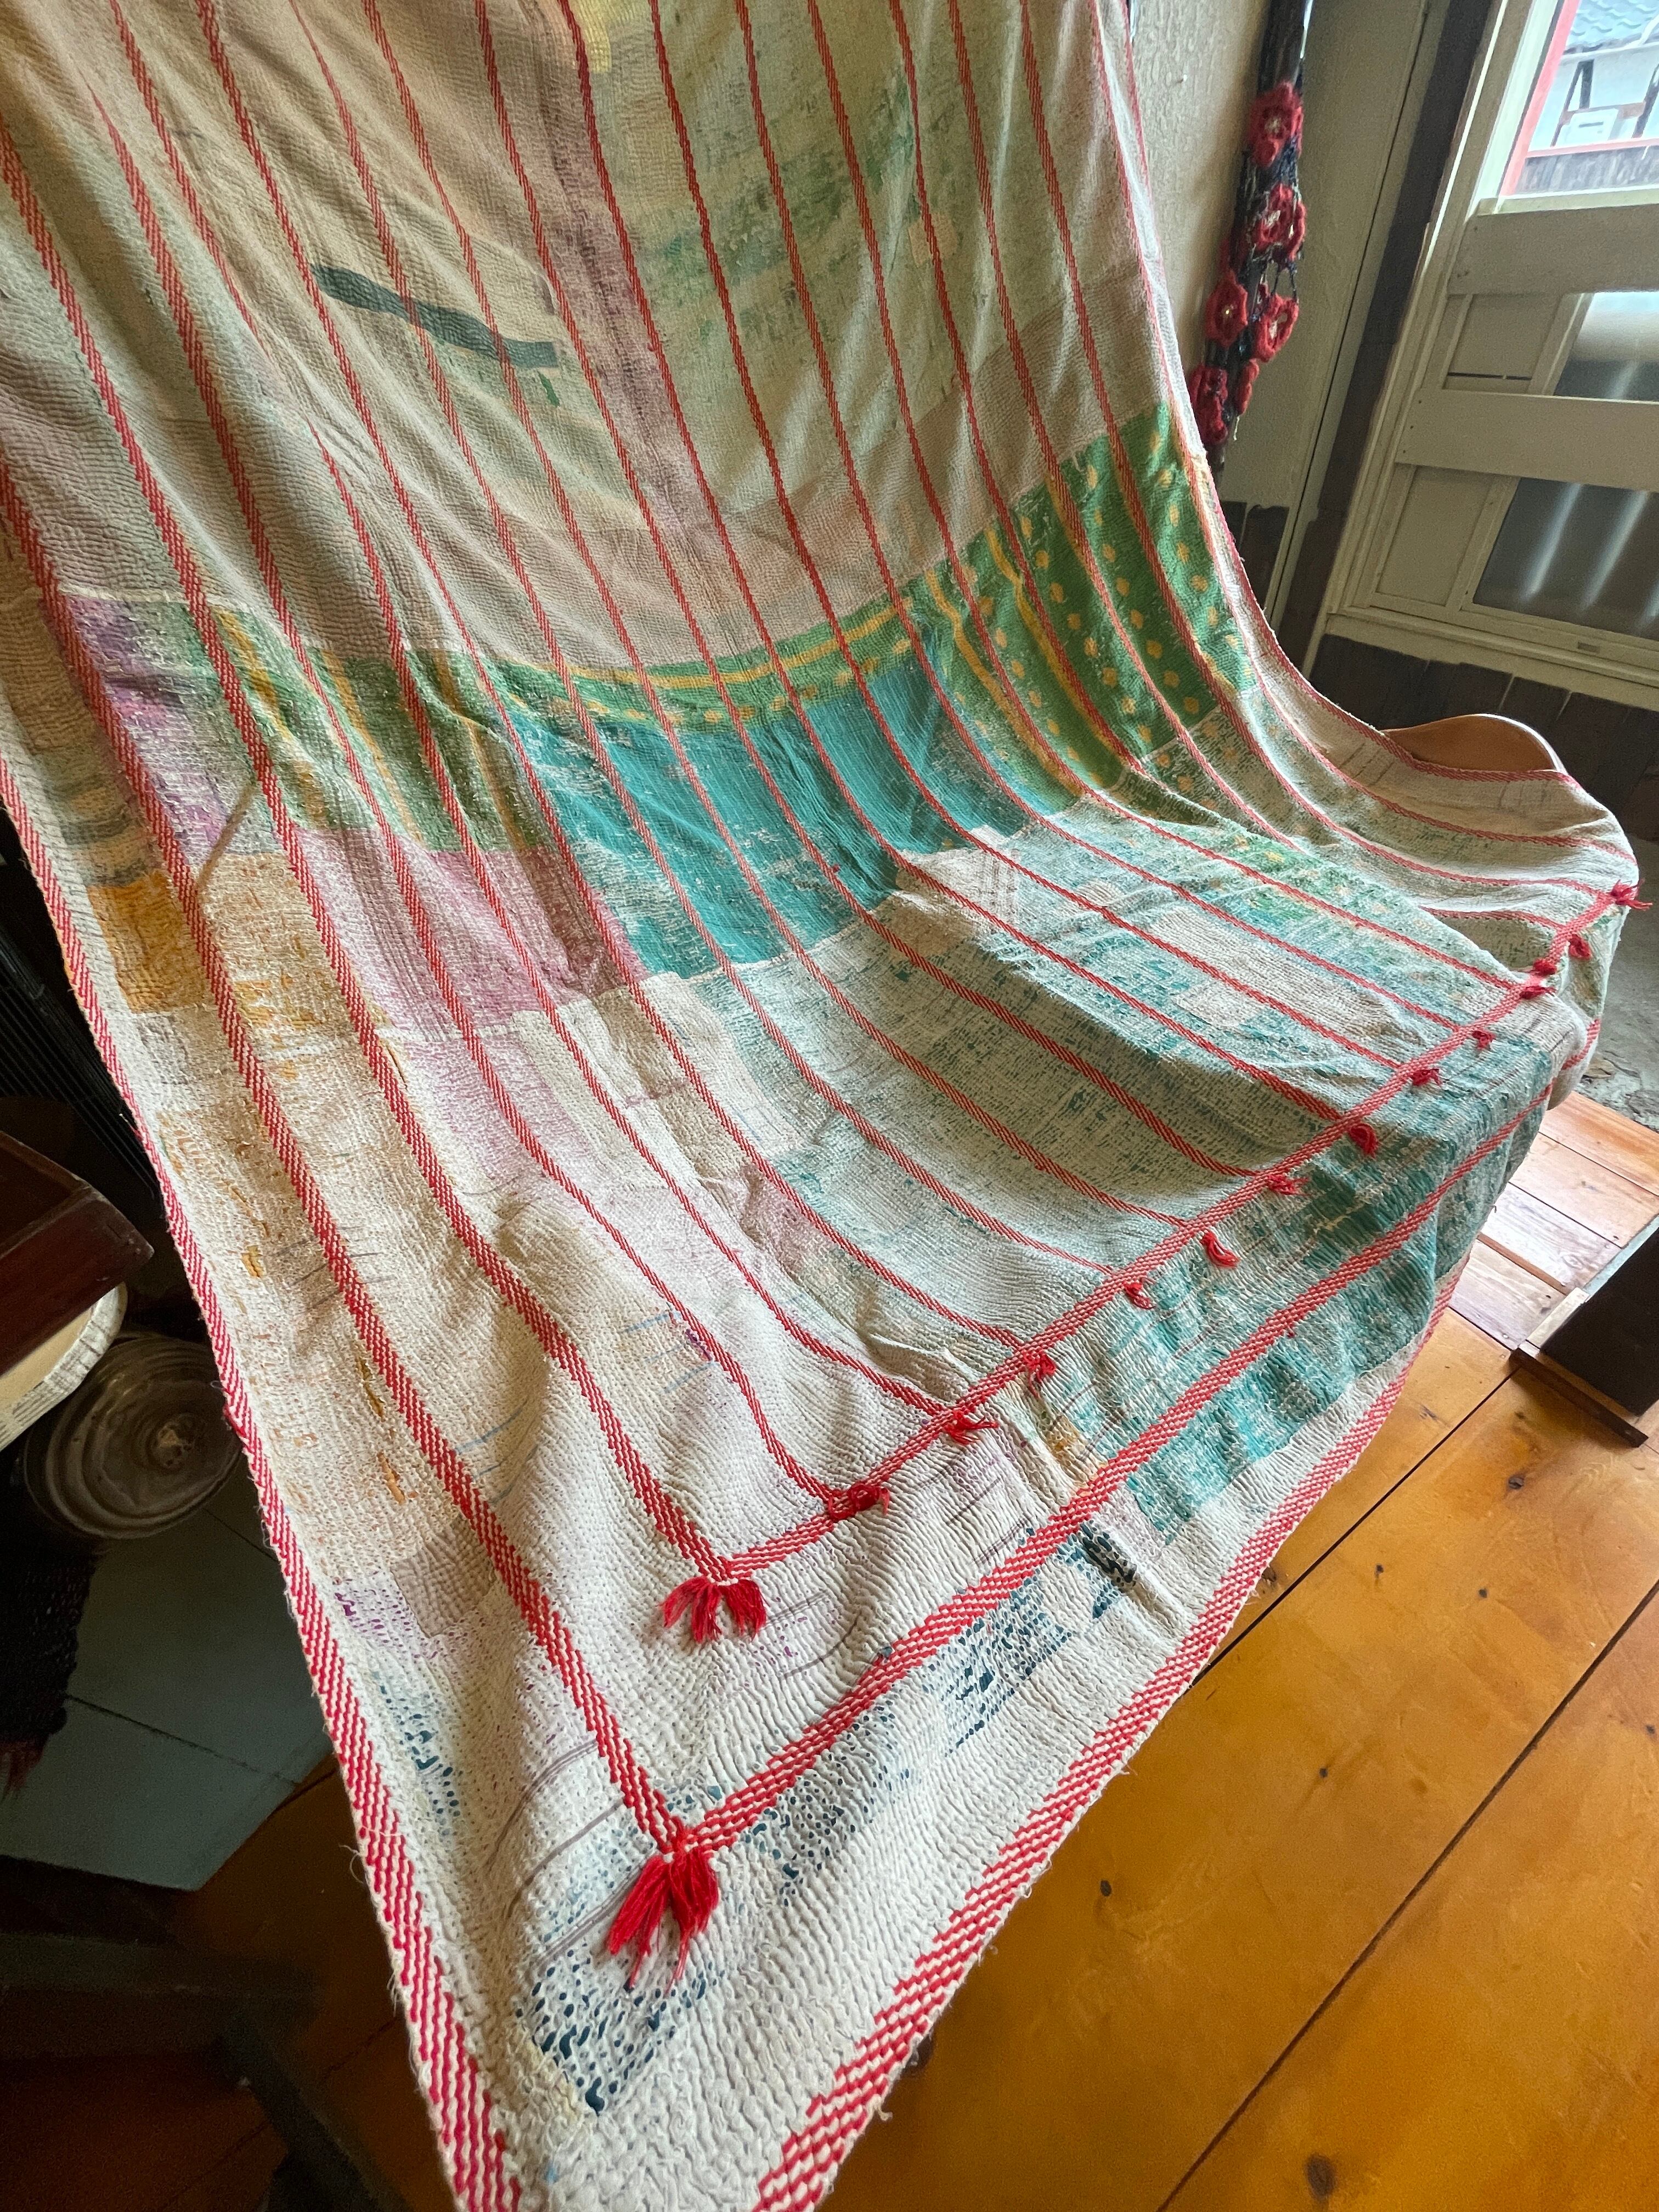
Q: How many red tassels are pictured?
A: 15